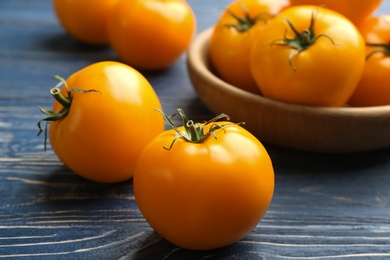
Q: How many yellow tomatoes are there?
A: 8